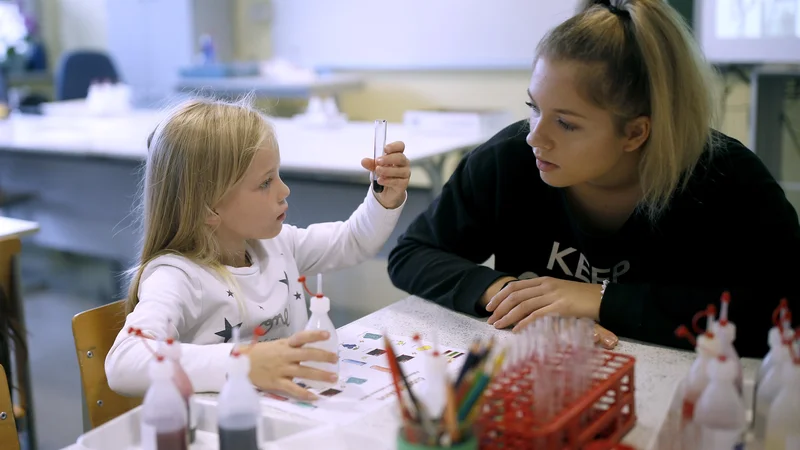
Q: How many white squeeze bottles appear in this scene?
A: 11